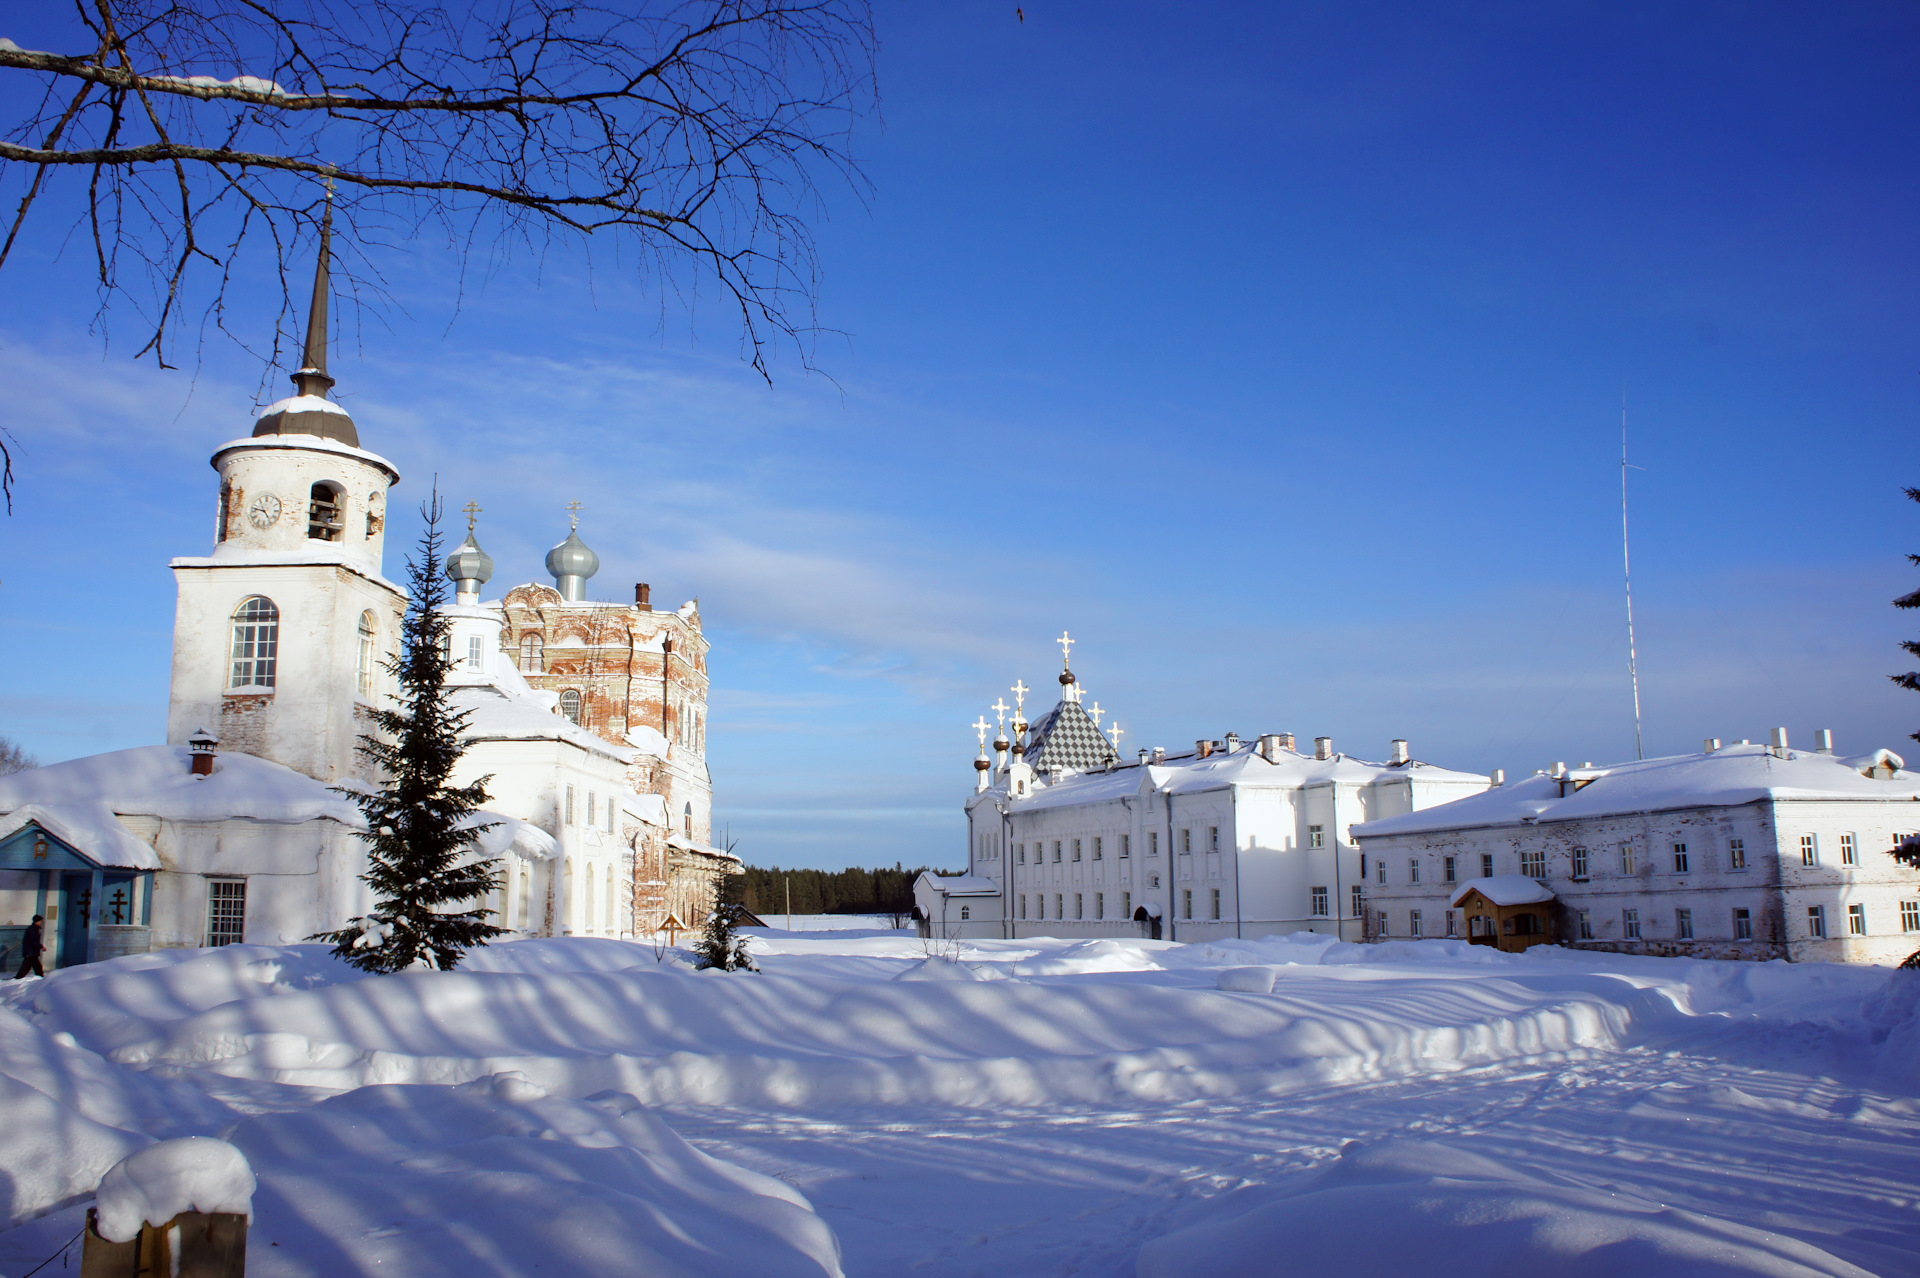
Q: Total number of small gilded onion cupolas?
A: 5